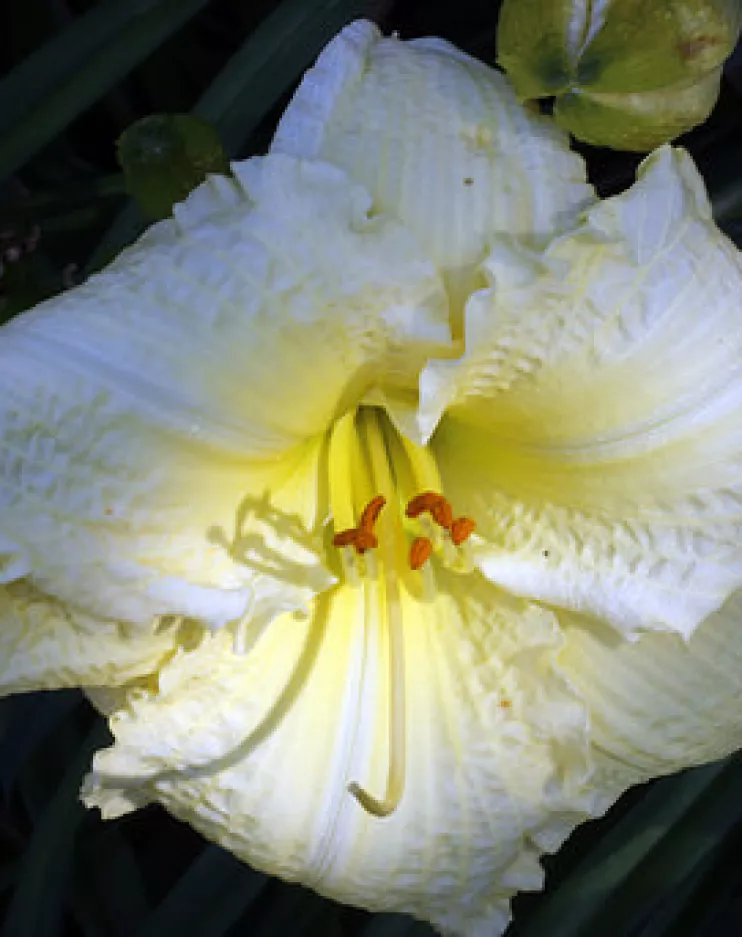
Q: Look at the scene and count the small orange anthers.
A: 6